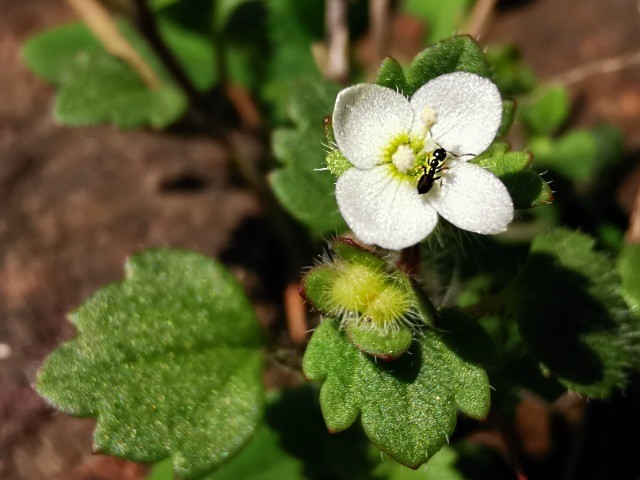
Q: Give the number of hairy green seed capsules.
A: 1